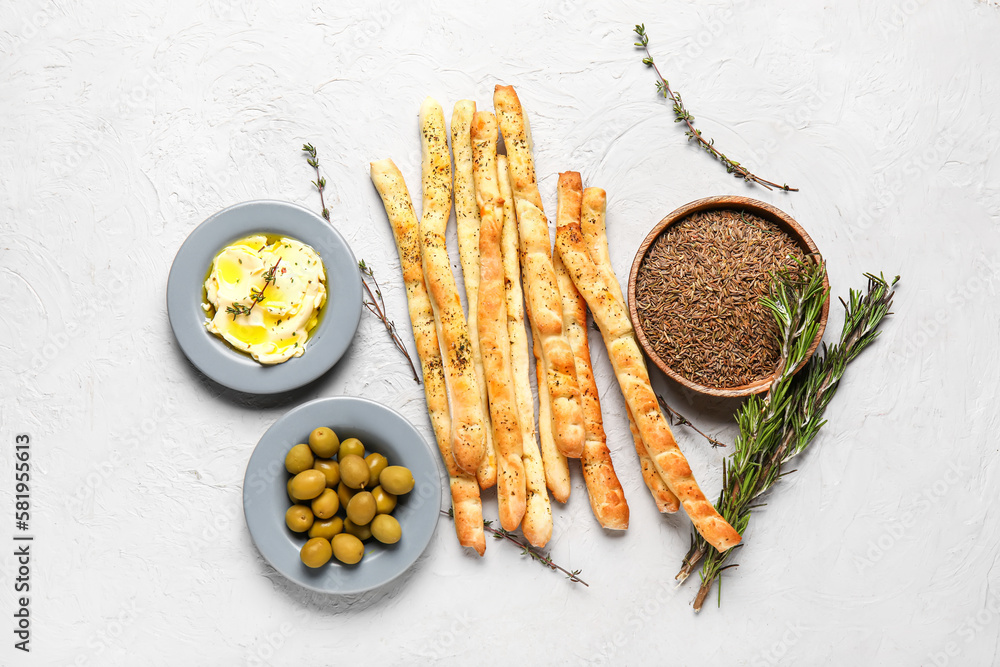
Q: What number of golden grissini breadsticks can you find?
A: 10